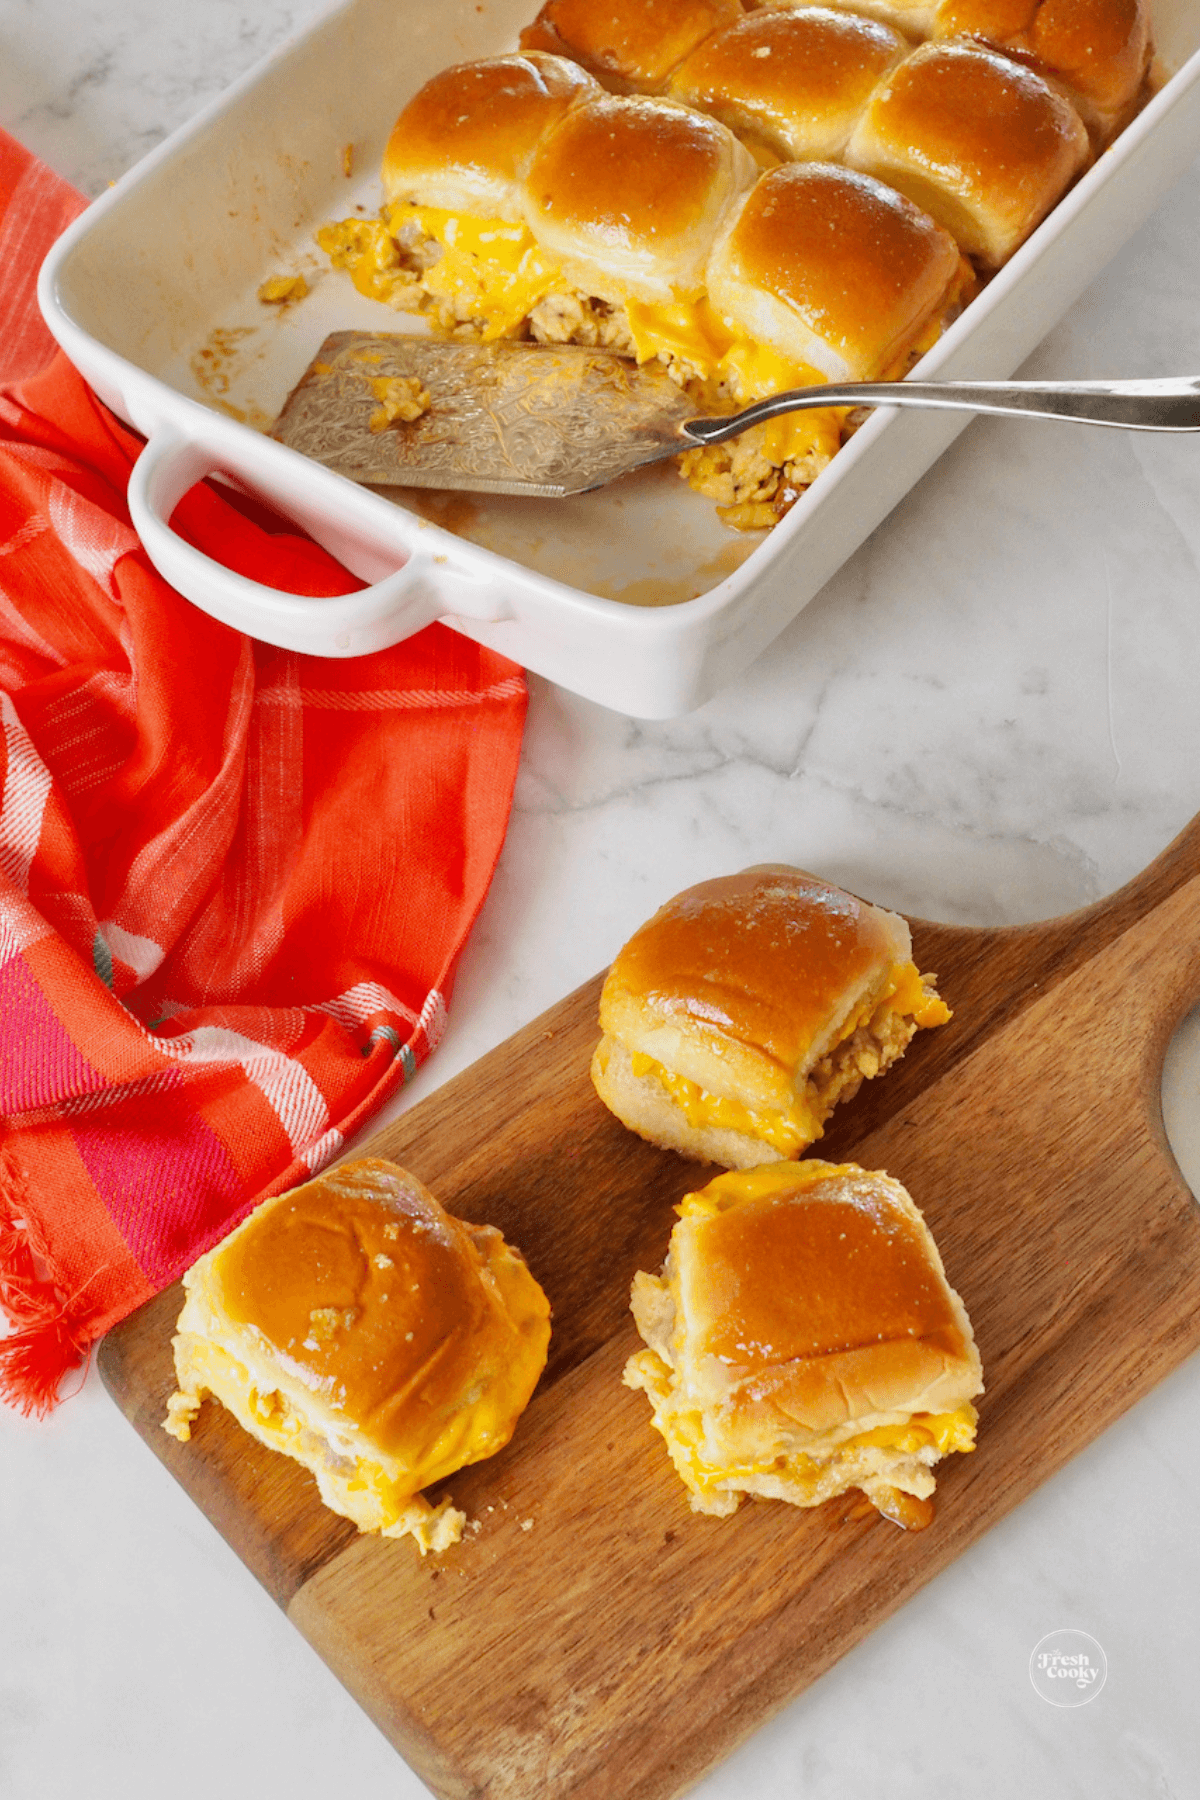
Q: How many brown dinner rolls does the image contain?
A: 11